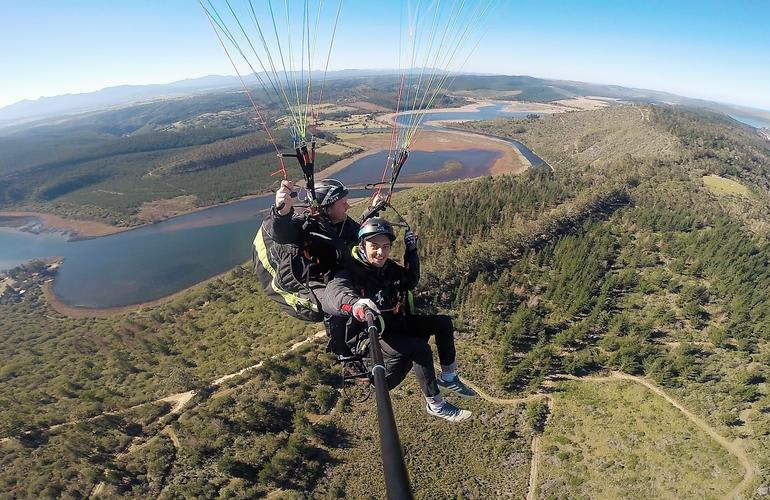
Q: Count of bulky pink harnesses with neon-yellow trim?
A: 0